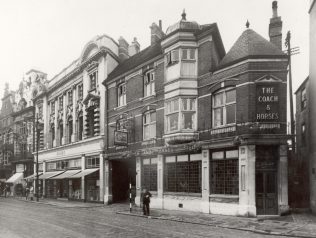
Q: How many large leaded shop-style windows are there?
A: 3